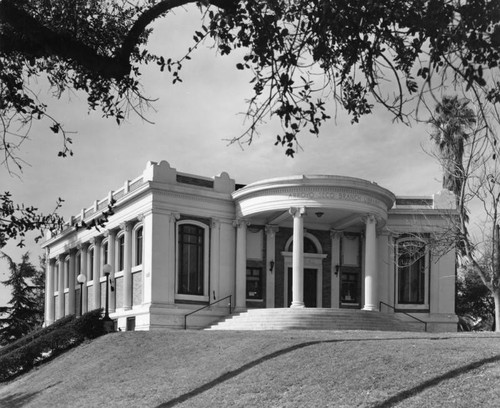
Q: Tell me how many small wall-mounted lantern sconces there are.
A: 2